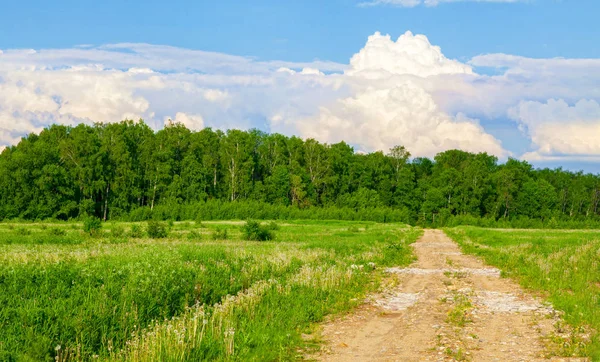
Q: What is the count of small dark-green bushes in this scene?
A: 3